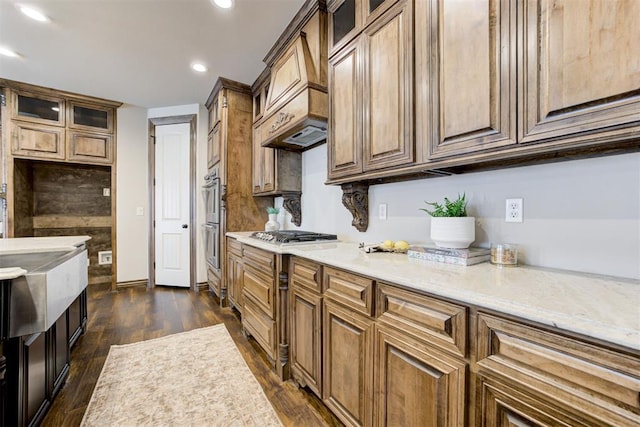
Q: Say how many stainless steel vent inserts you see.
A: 1